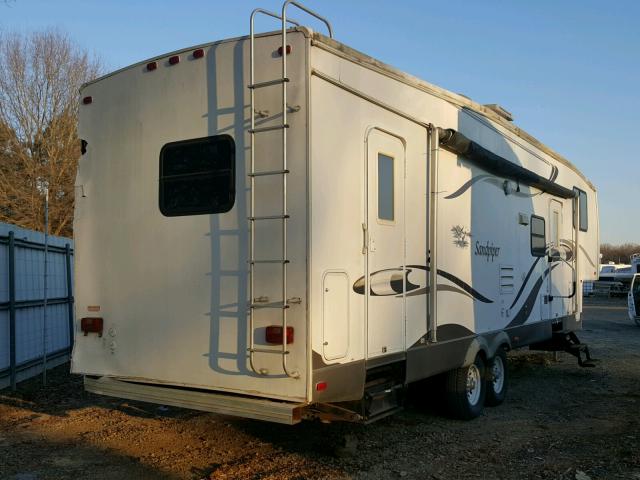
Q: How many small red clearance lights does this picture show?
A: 5